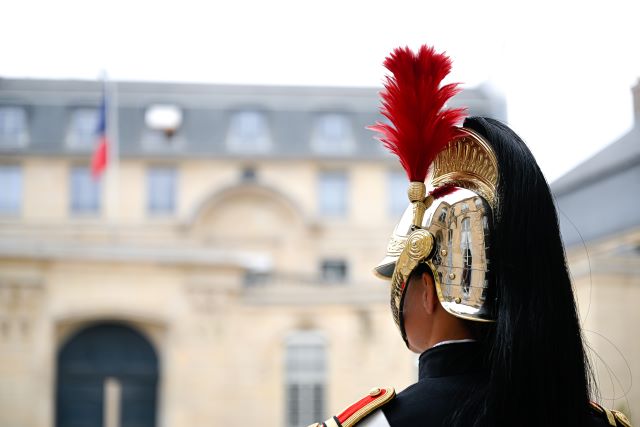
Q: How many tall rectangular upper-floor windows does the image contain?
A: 5